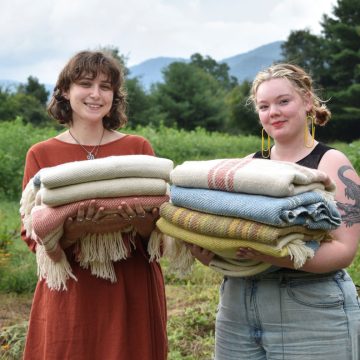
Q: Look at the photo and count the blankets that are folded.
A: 7